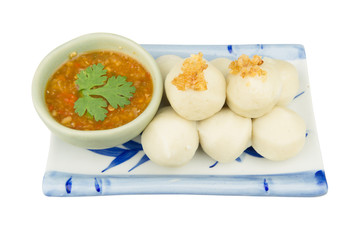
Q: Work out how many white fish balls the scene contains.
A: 8